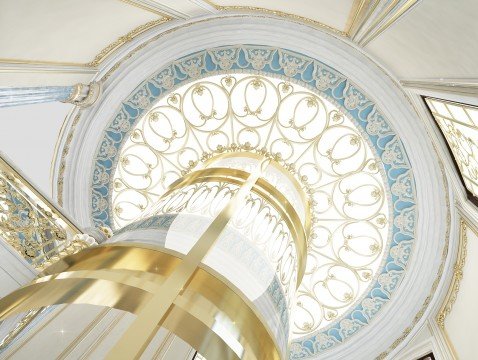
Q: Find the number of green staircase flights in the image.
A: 0